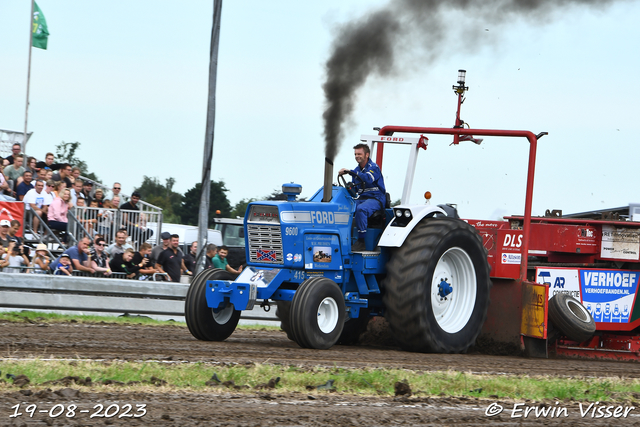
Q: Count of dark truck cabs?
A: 1